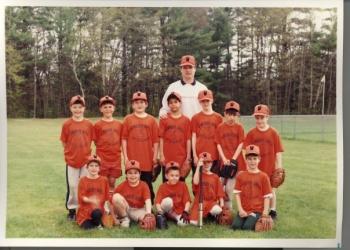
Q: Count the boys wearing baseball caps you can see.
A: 12